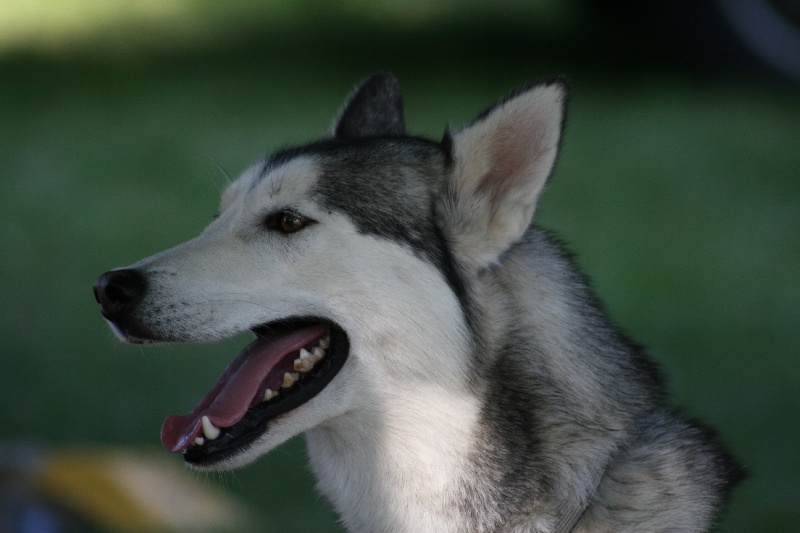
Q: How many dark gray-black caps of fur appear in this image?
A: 1